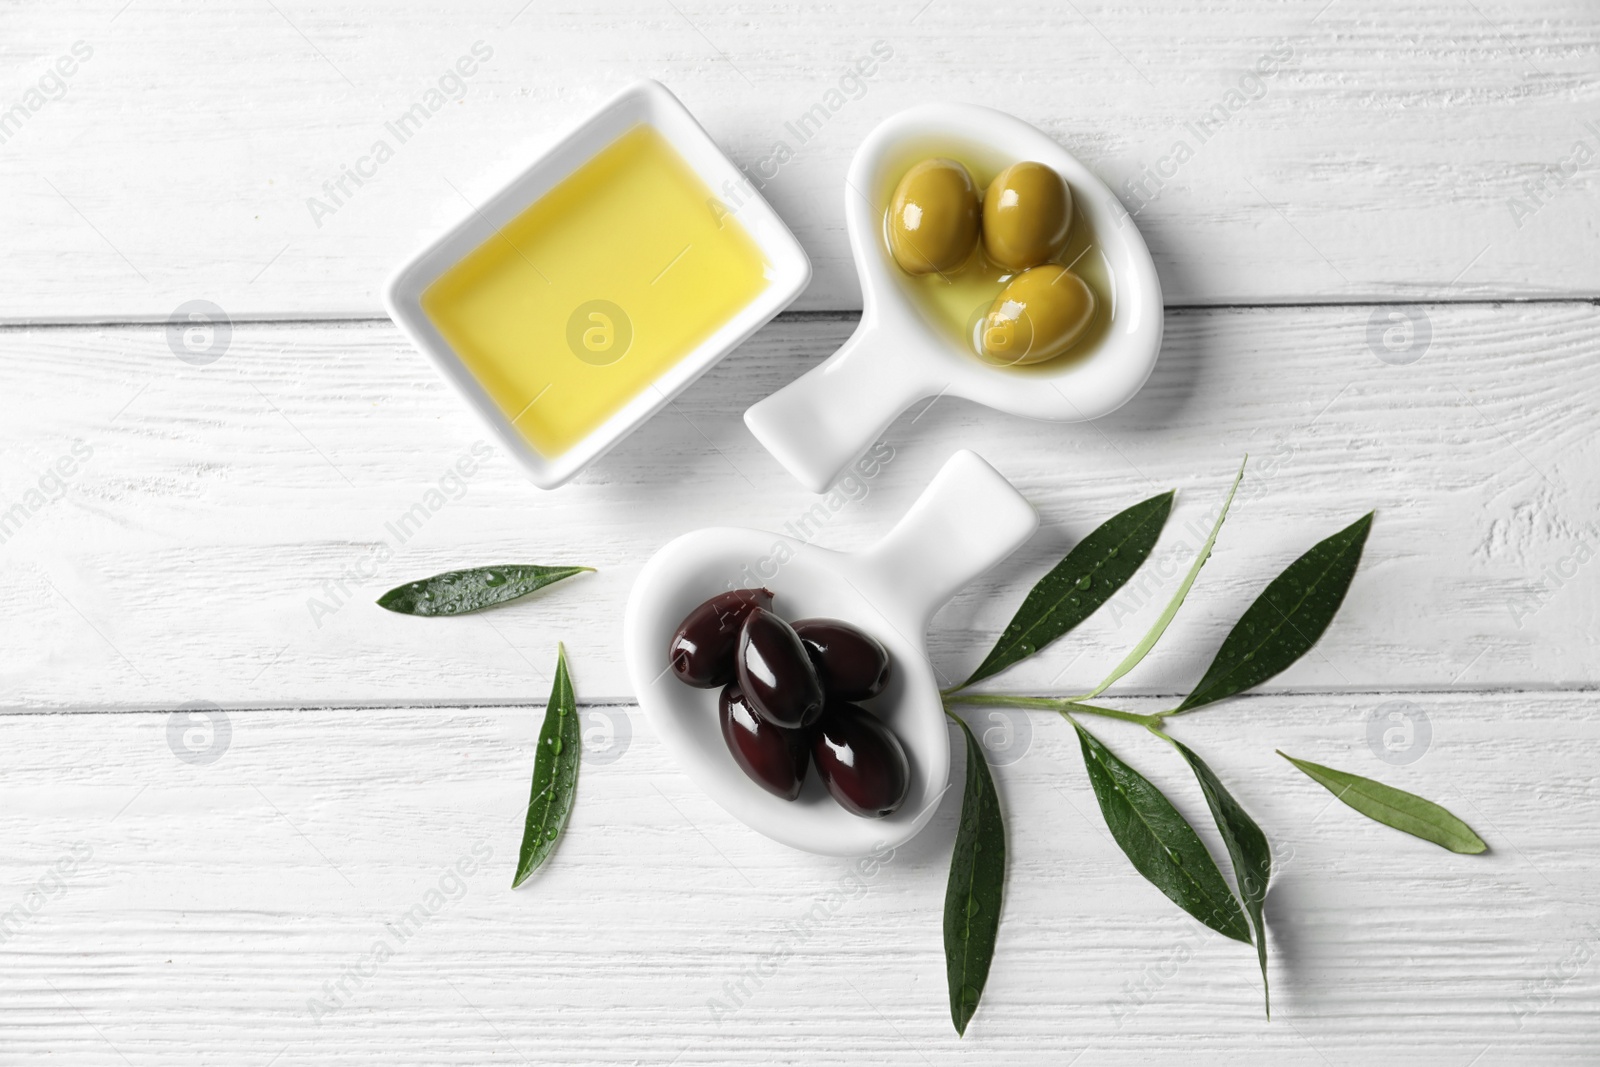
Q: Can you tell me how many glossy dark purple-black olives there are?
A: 5